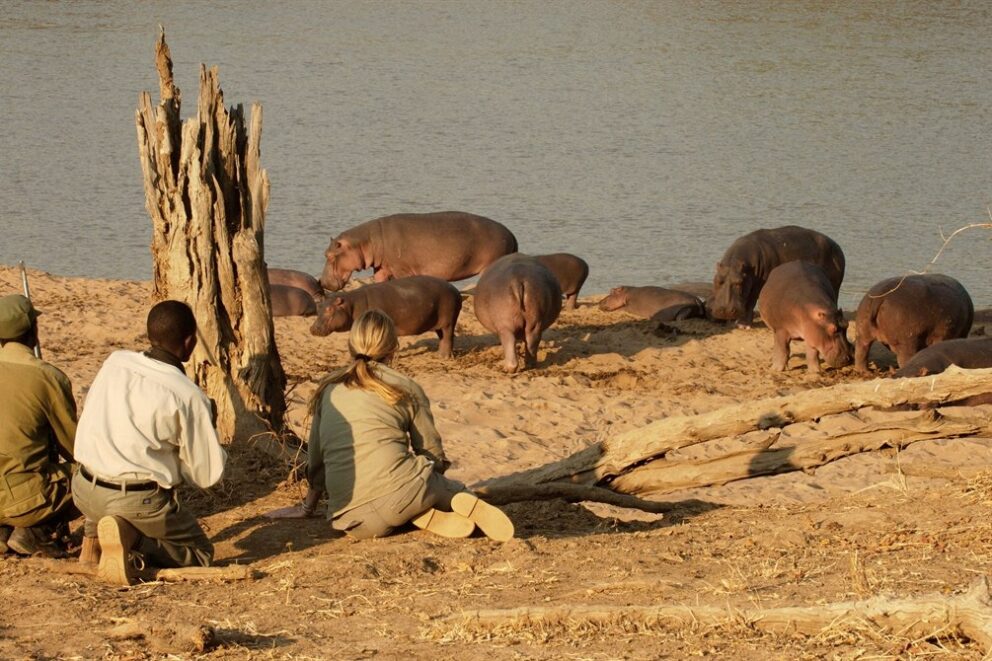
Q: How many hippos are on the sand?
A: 12